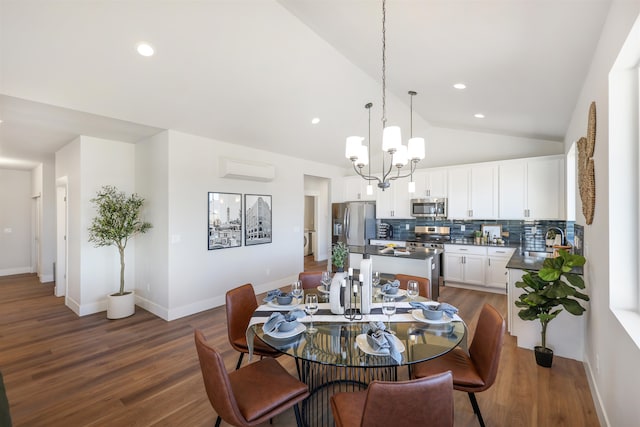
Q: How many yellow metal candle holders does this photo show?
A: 0